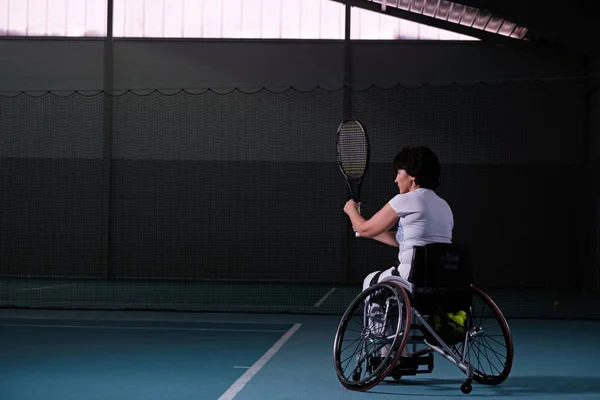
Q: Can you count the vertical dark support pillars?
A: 2